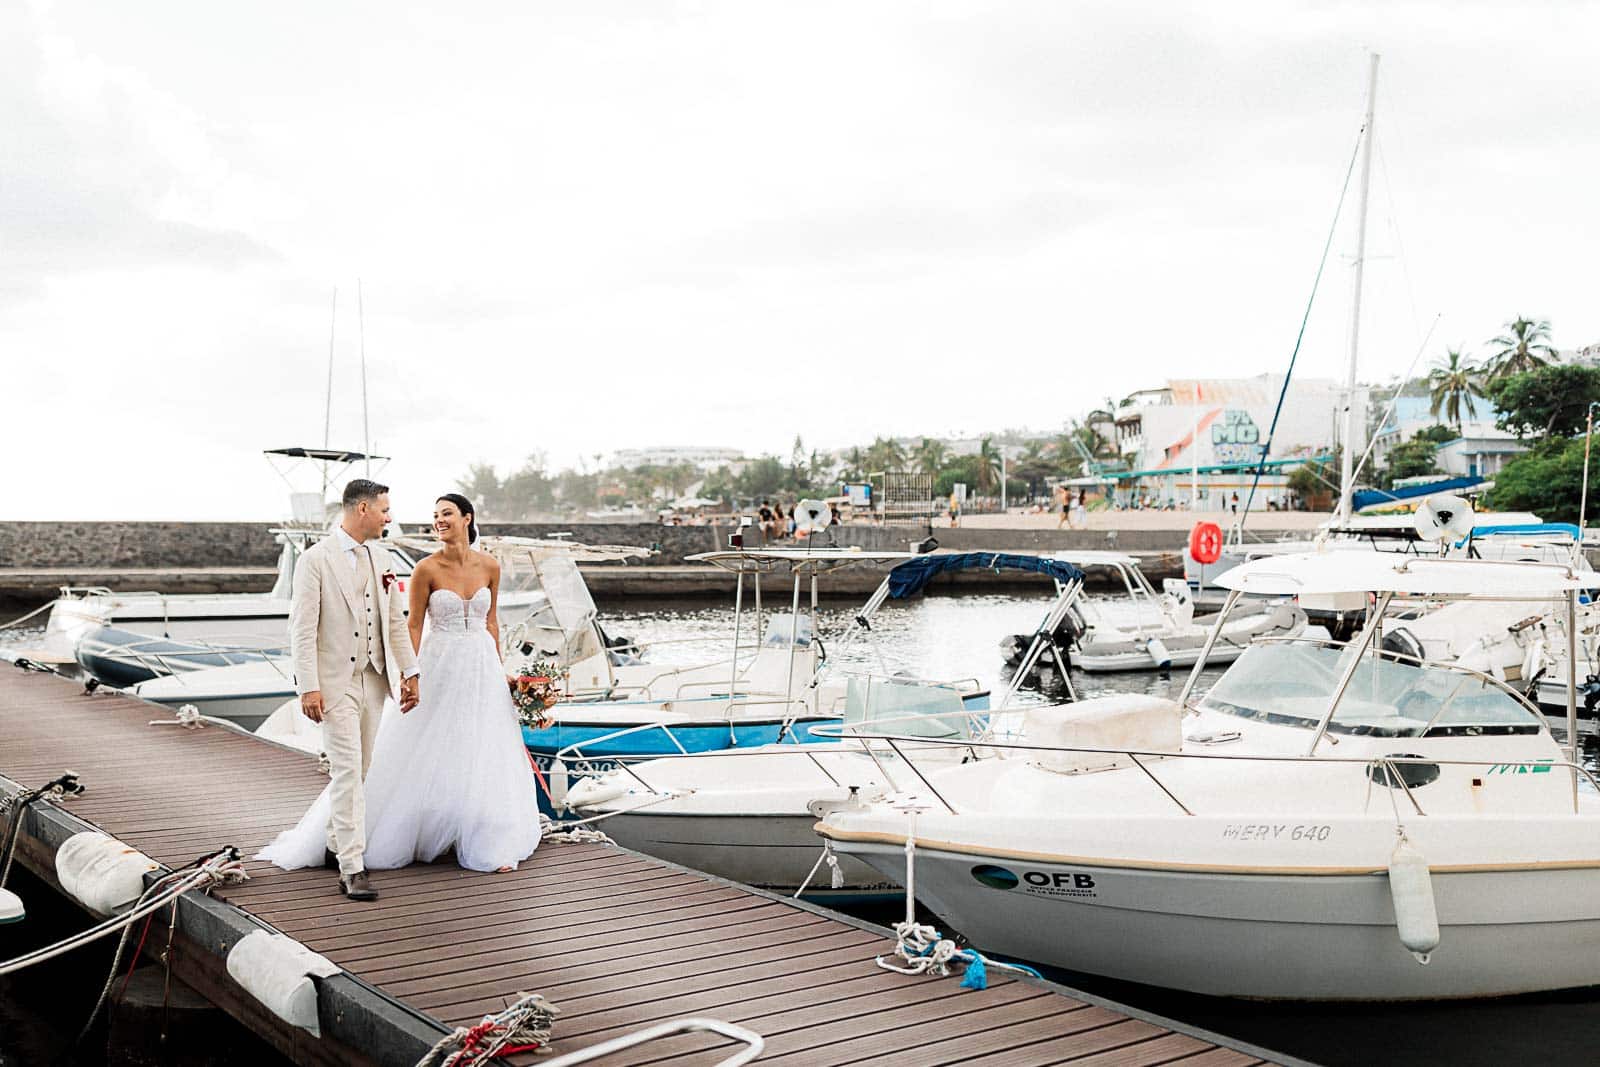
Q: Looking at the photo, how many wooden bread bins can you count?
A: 0